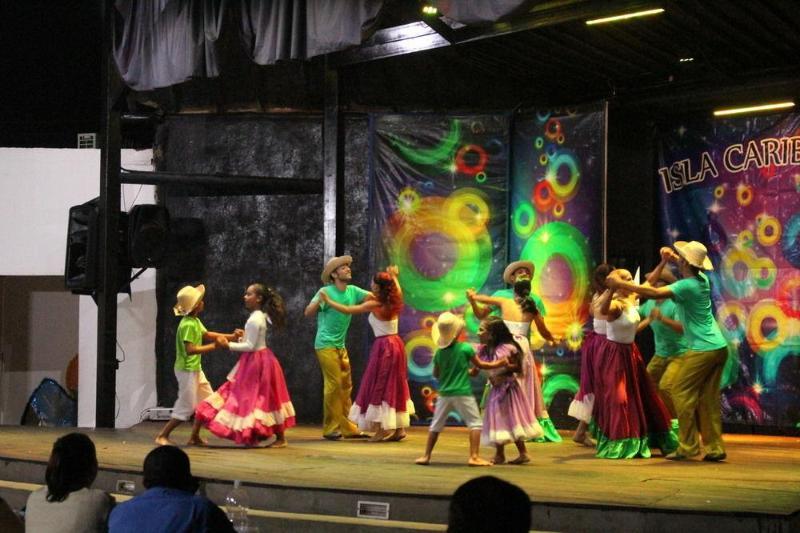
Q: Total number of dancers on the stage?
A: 12